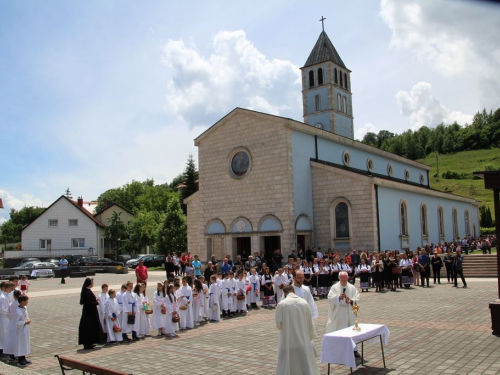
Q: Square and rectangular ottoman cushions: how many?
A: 0